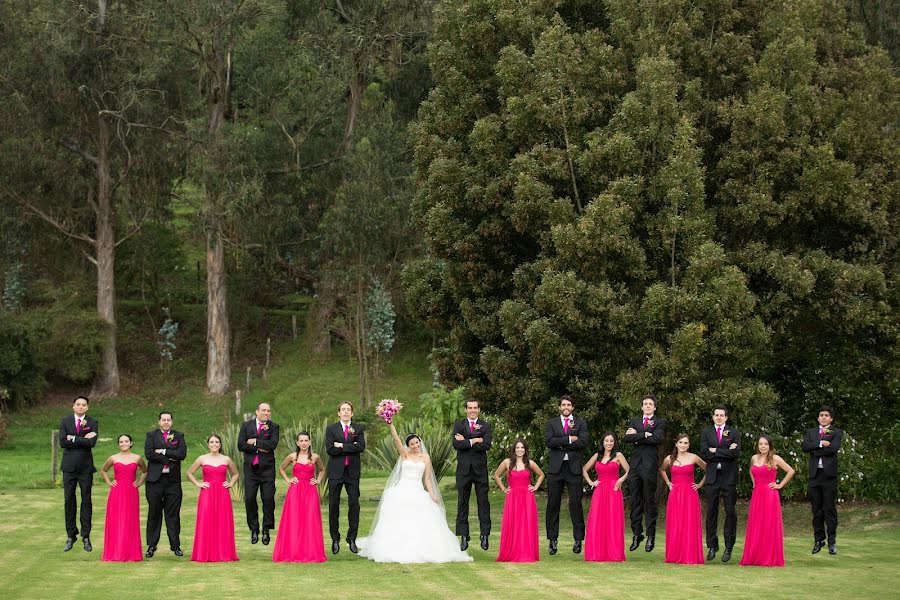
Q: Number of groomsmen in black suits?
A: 9